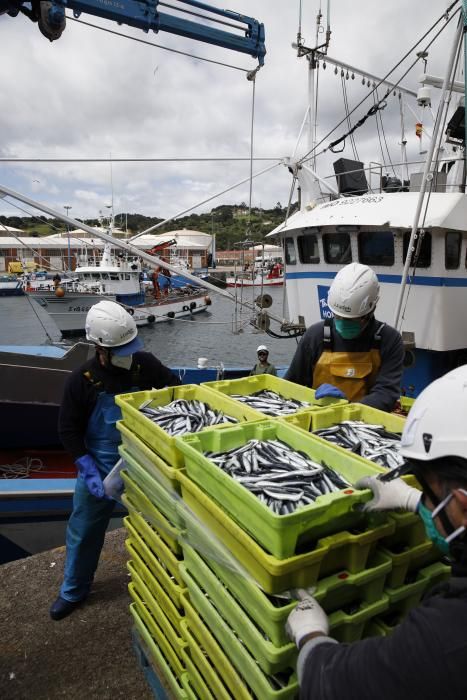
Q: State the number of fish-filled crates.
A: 4